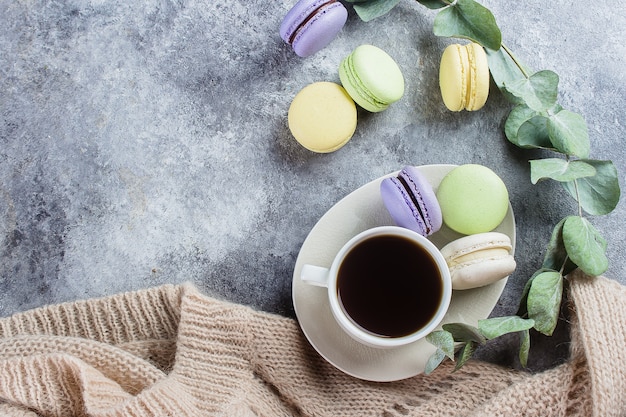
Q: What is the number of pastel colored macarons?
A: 7